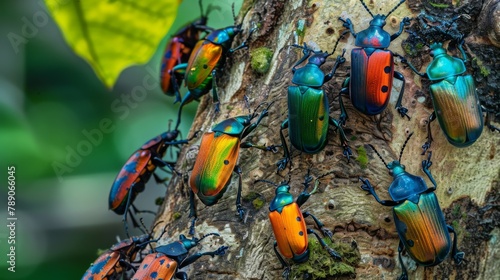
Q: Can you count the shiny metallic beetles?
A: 11